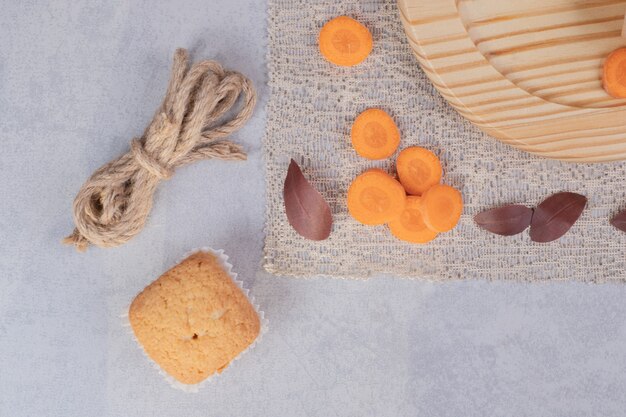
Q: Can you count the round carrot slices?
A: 7